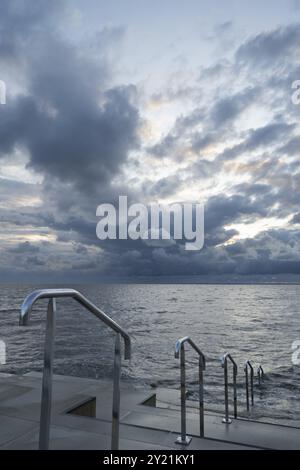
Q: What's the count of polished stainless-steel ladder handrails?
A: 5